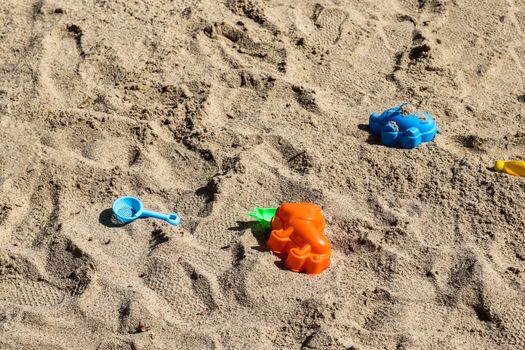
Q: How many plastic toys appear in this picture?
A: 5